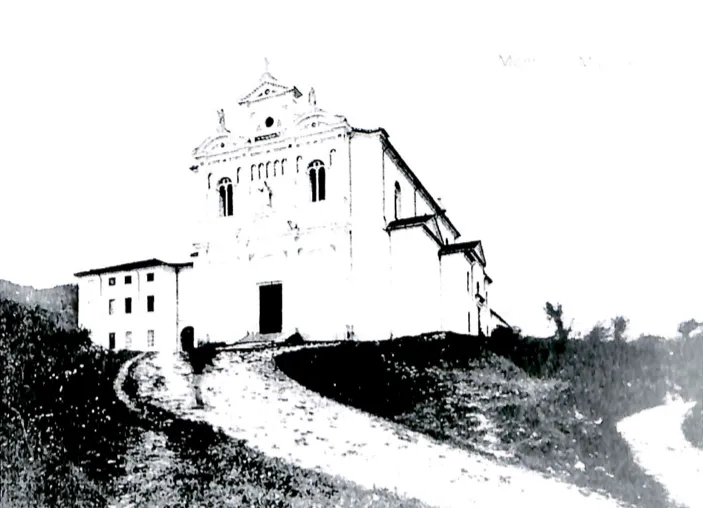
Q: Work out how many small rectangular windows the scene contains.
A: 9